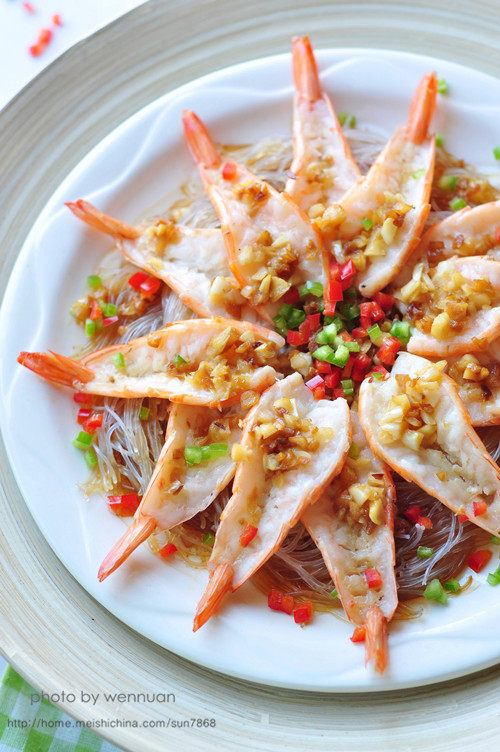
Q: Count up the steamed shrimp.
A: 12